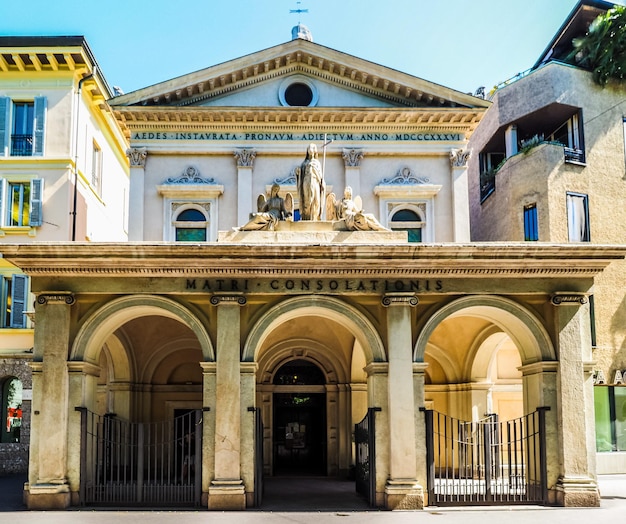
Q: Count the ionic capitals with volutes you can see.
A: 4